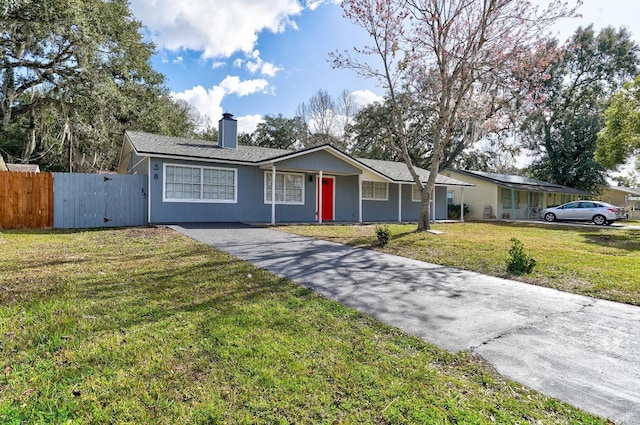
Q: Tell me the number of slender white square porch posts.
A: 6